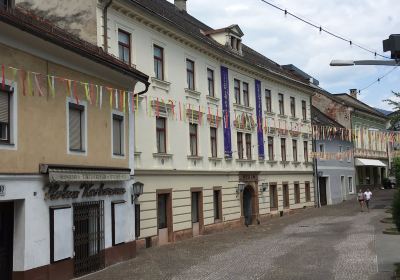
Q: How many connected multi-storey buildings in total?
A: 4